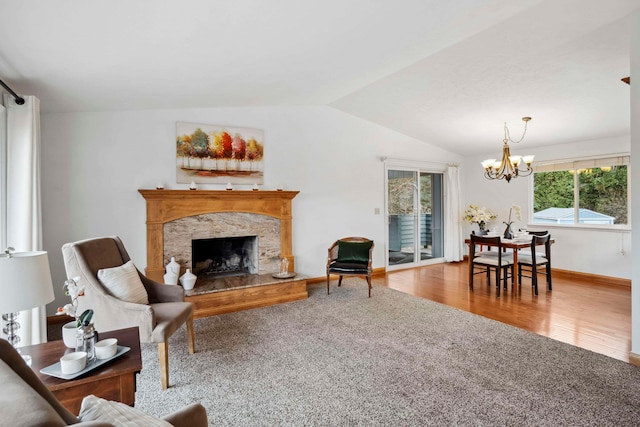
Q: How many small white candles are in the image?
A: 5